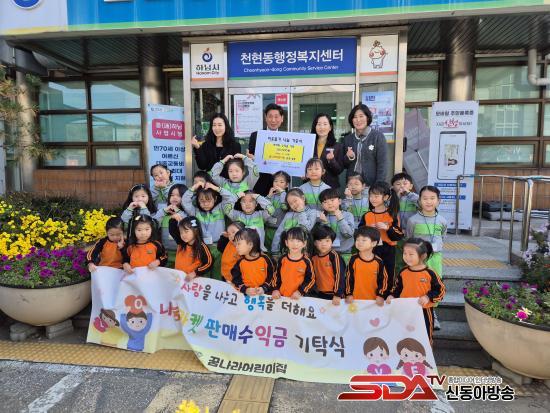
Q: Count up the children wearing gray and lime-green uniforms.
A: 14